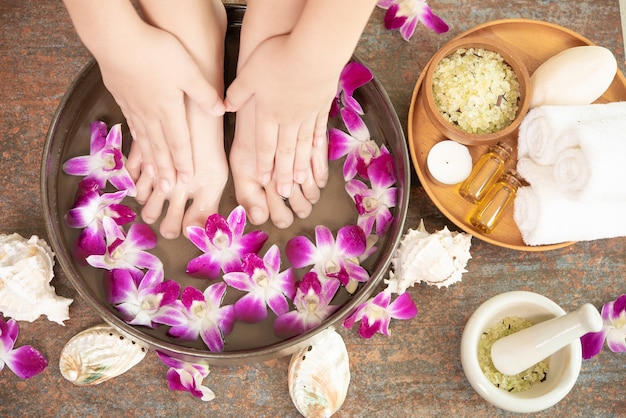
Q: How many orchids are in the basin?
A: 12